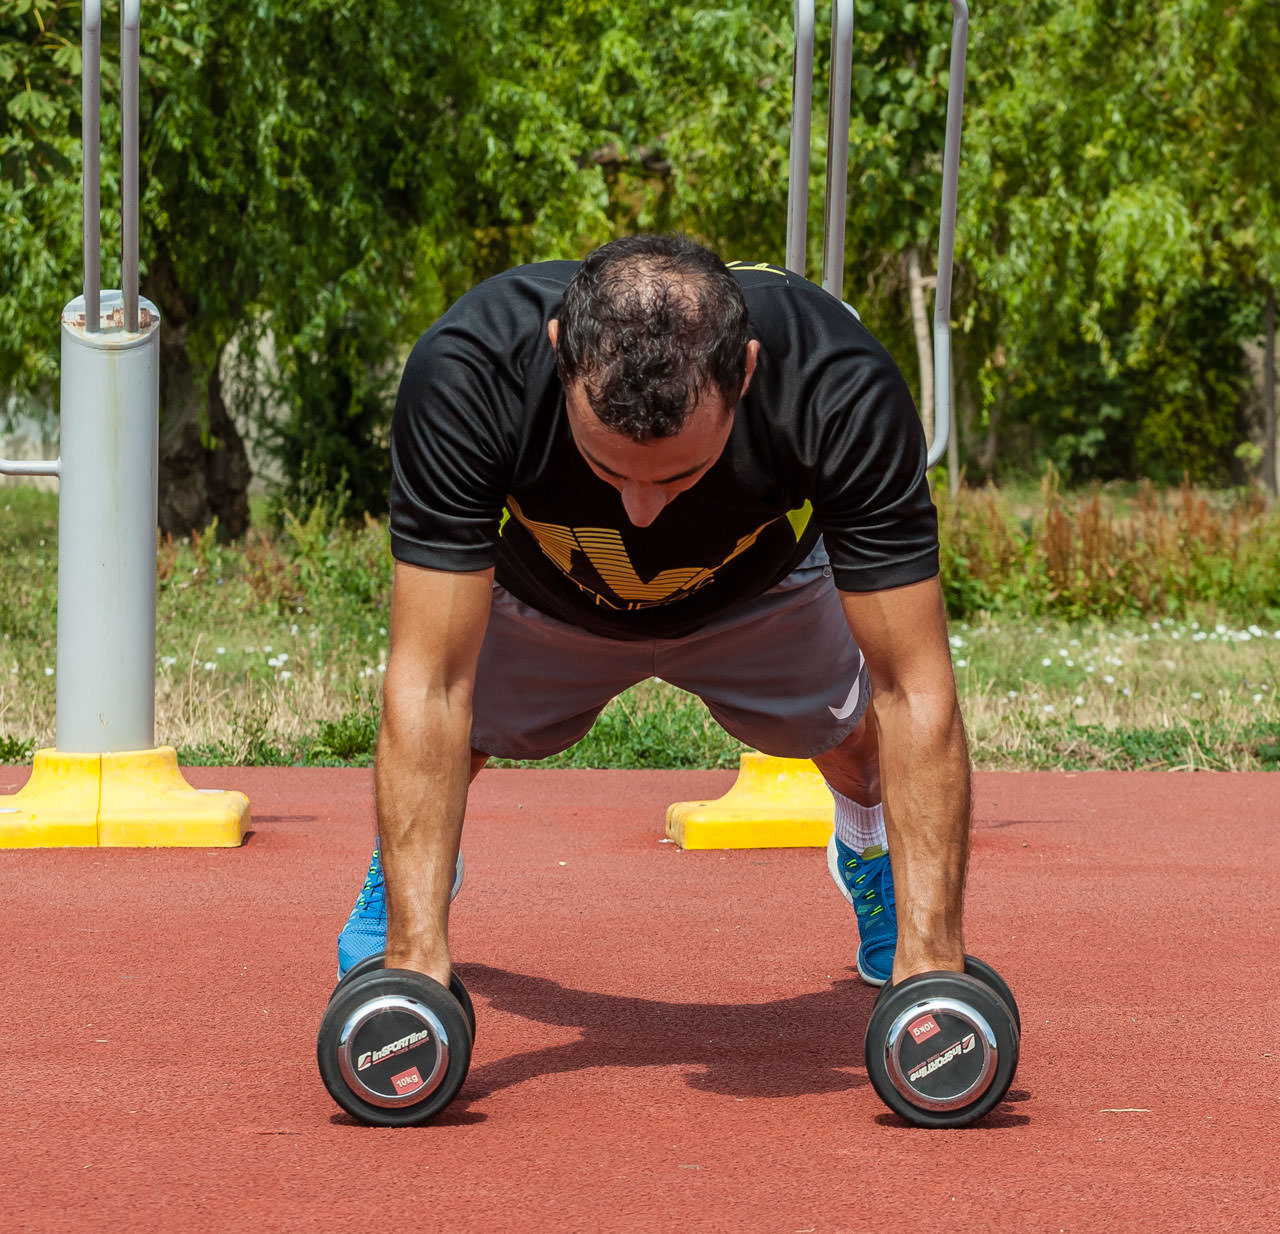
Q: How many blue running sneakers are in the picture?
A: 2